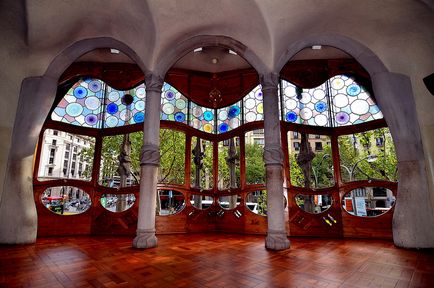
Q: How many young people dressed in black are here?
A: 0